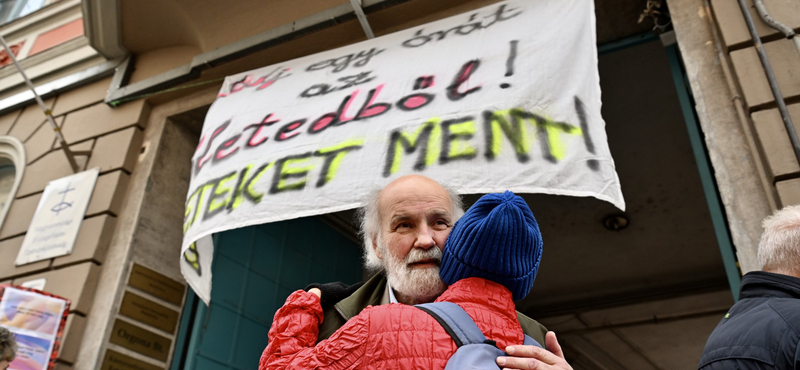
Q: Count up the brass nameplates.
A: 4